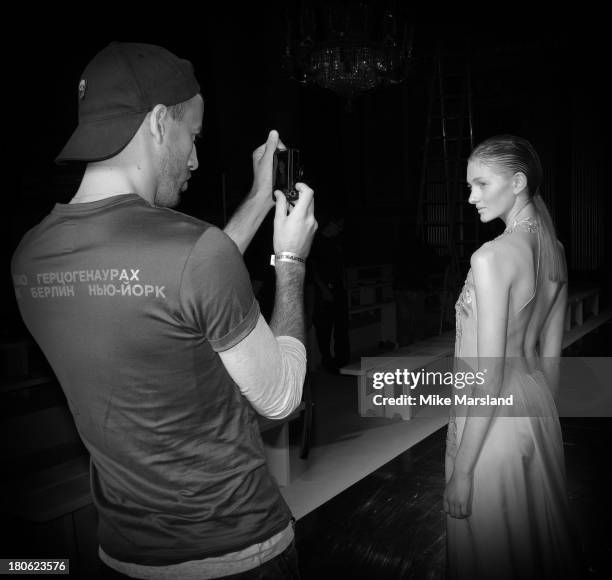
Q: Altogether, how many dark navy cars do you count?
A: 0